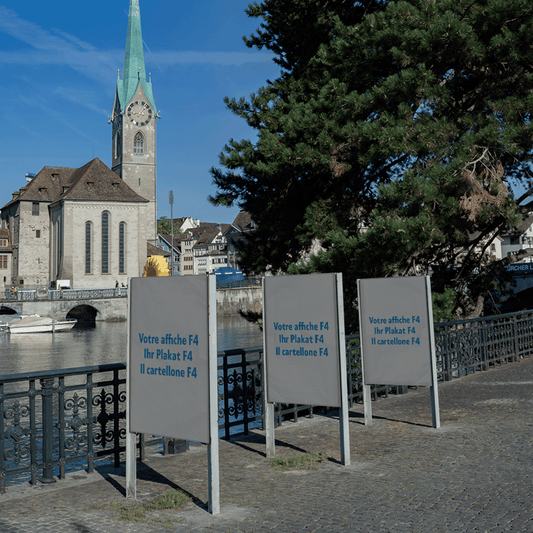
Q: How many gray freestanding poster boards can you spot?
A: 3